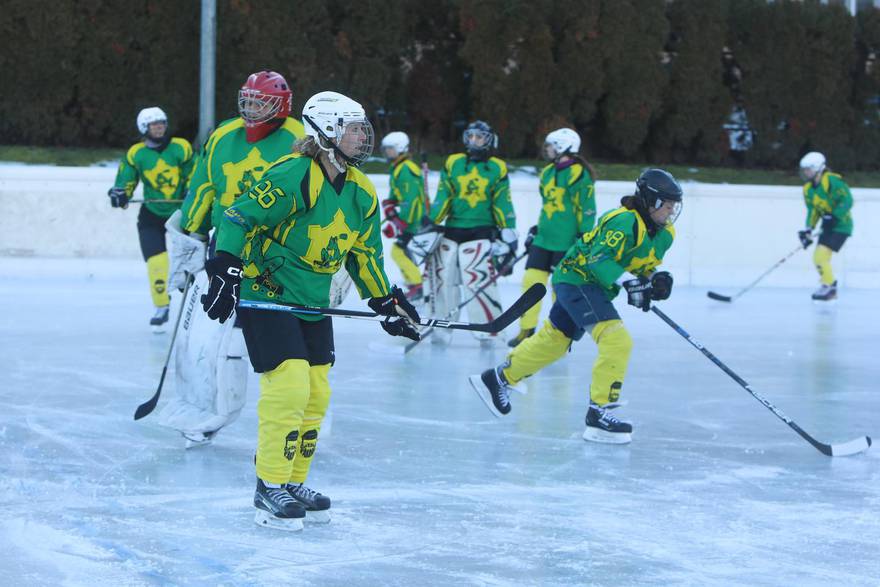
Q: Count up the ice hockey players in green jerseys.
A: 8